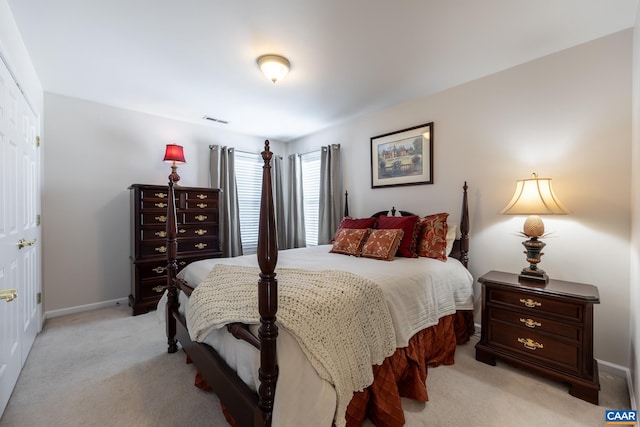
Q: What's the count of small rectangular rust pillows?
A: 2